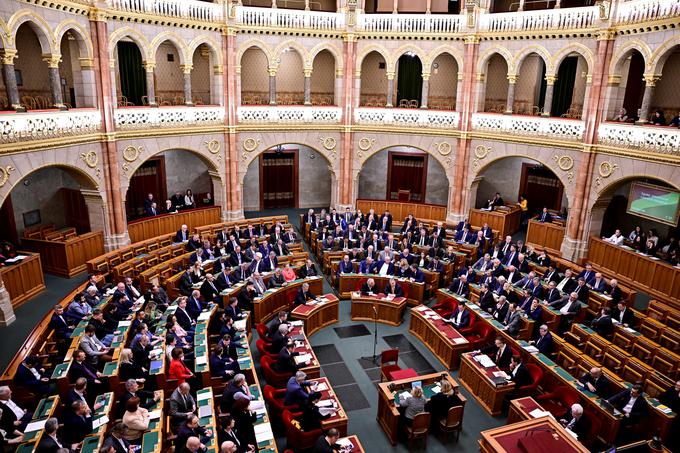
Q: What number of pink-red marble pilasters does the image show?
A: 5